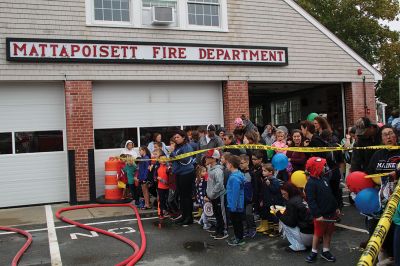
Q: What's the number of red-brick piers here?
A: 3